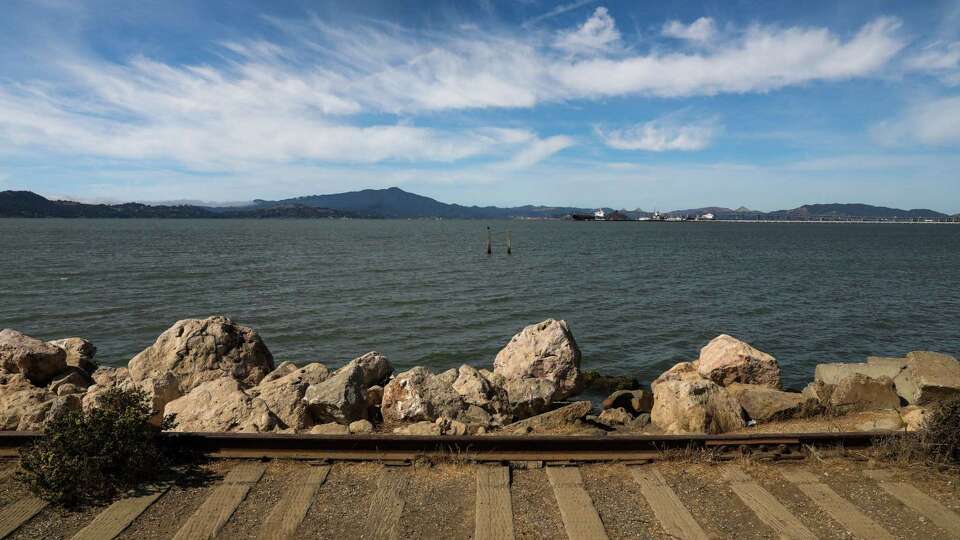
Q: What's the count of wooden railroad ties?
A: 11